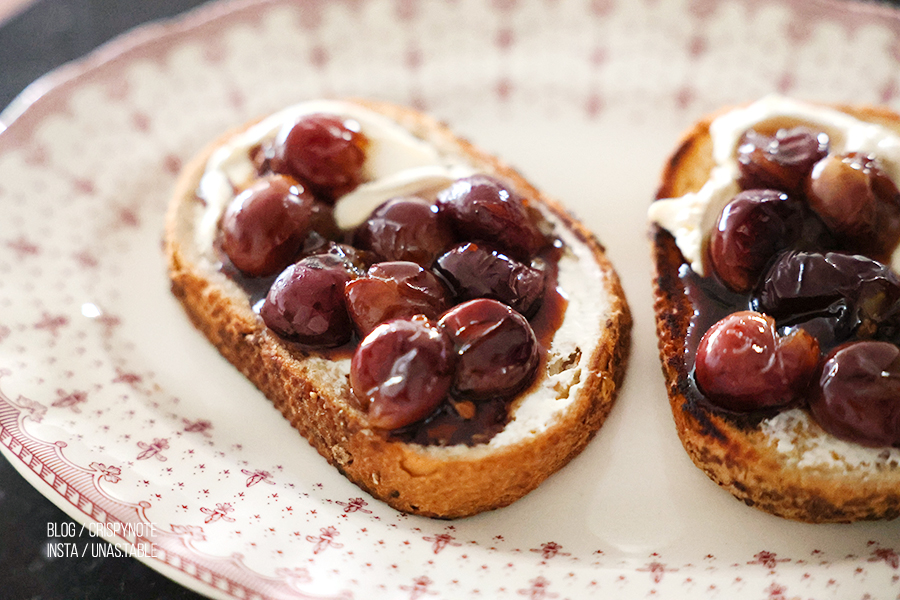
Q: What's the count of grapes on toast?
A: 15